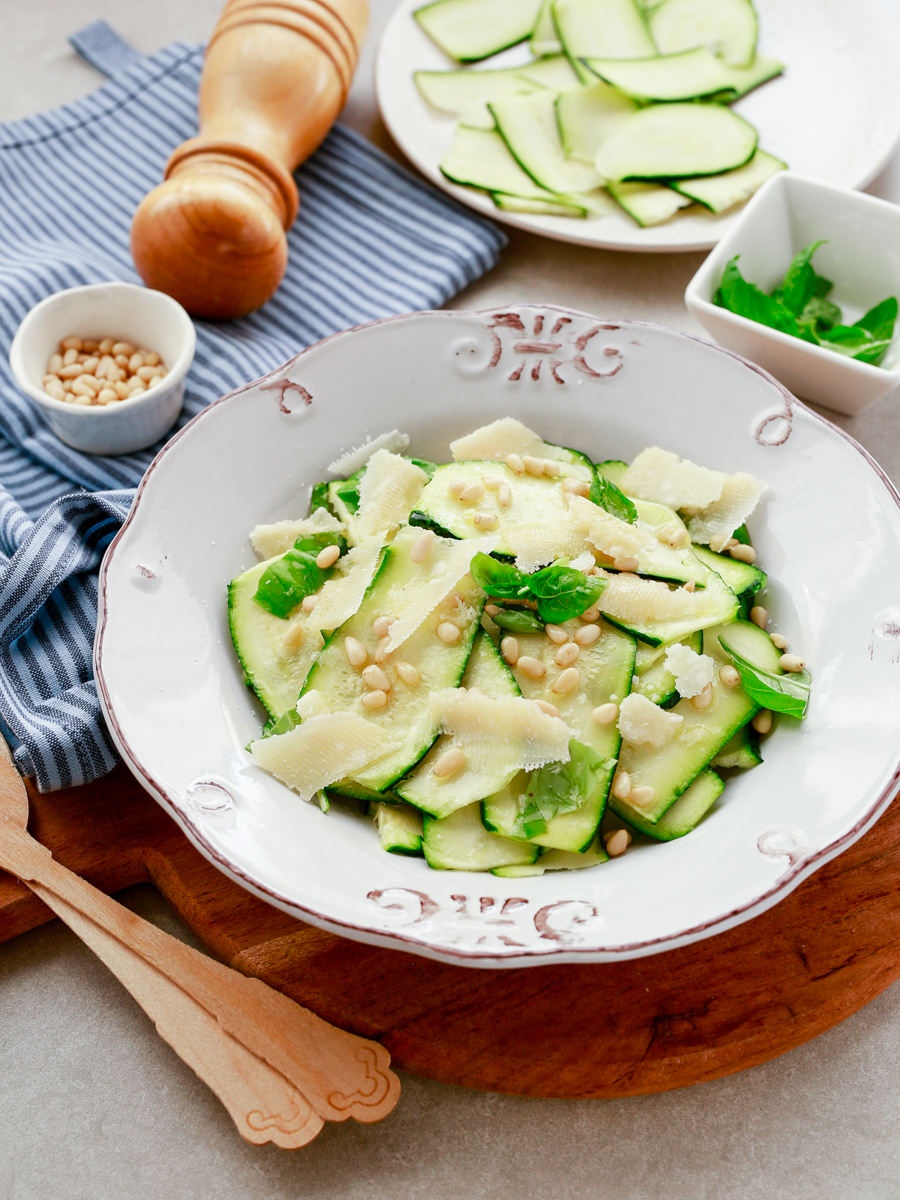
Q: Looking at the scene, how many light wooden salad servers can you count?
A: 2